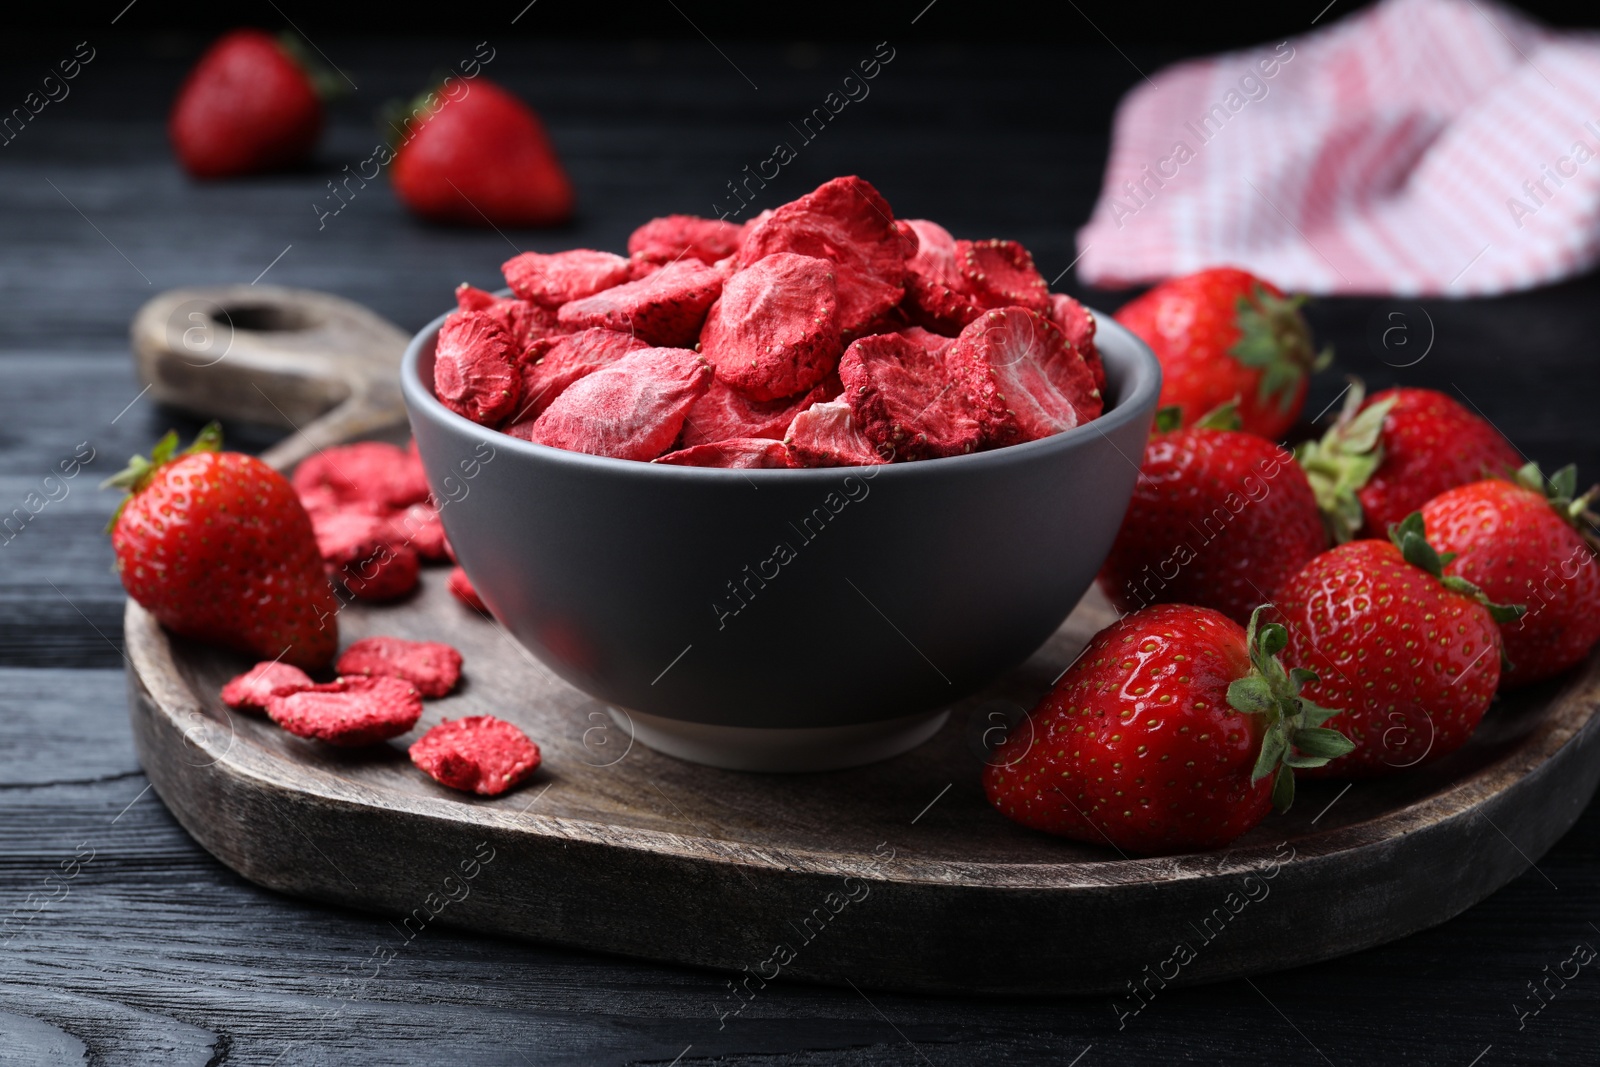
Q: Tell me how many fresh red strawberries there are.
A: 9